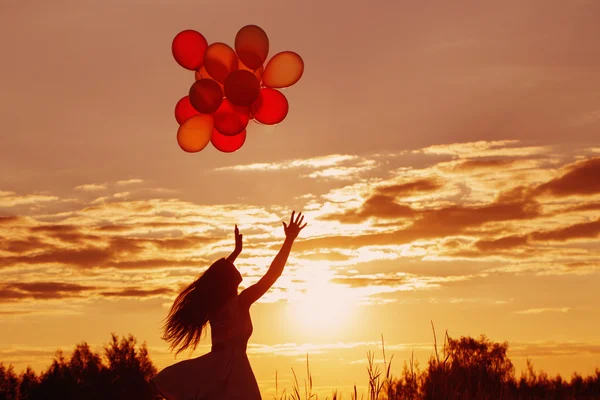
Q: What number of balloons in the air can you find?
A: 13